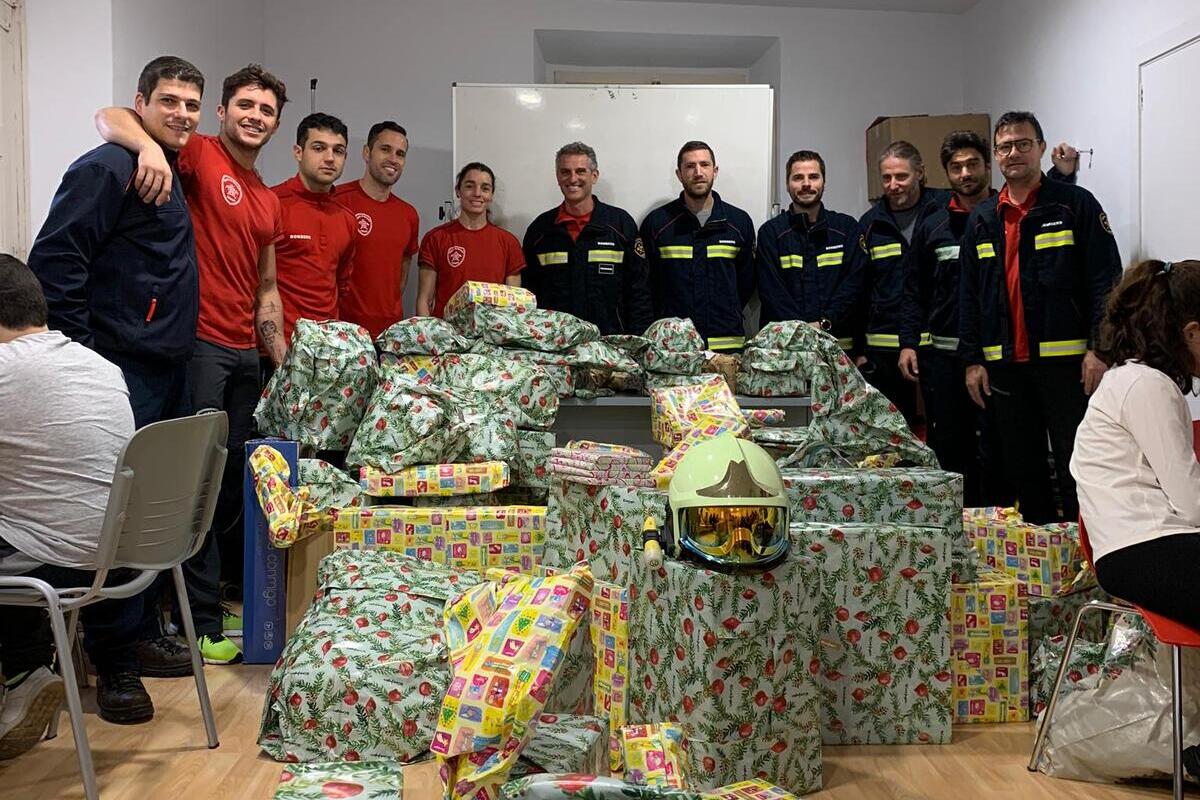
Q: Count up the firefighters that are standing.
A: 11